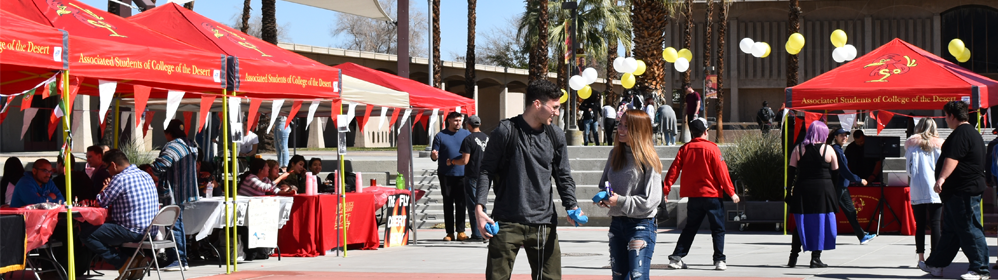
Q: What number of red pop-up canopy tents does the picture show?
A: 5